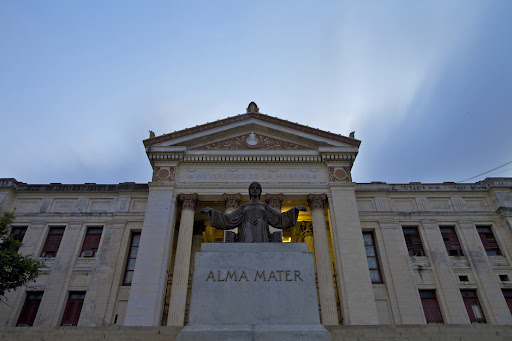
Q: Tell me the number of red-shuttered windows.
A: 11